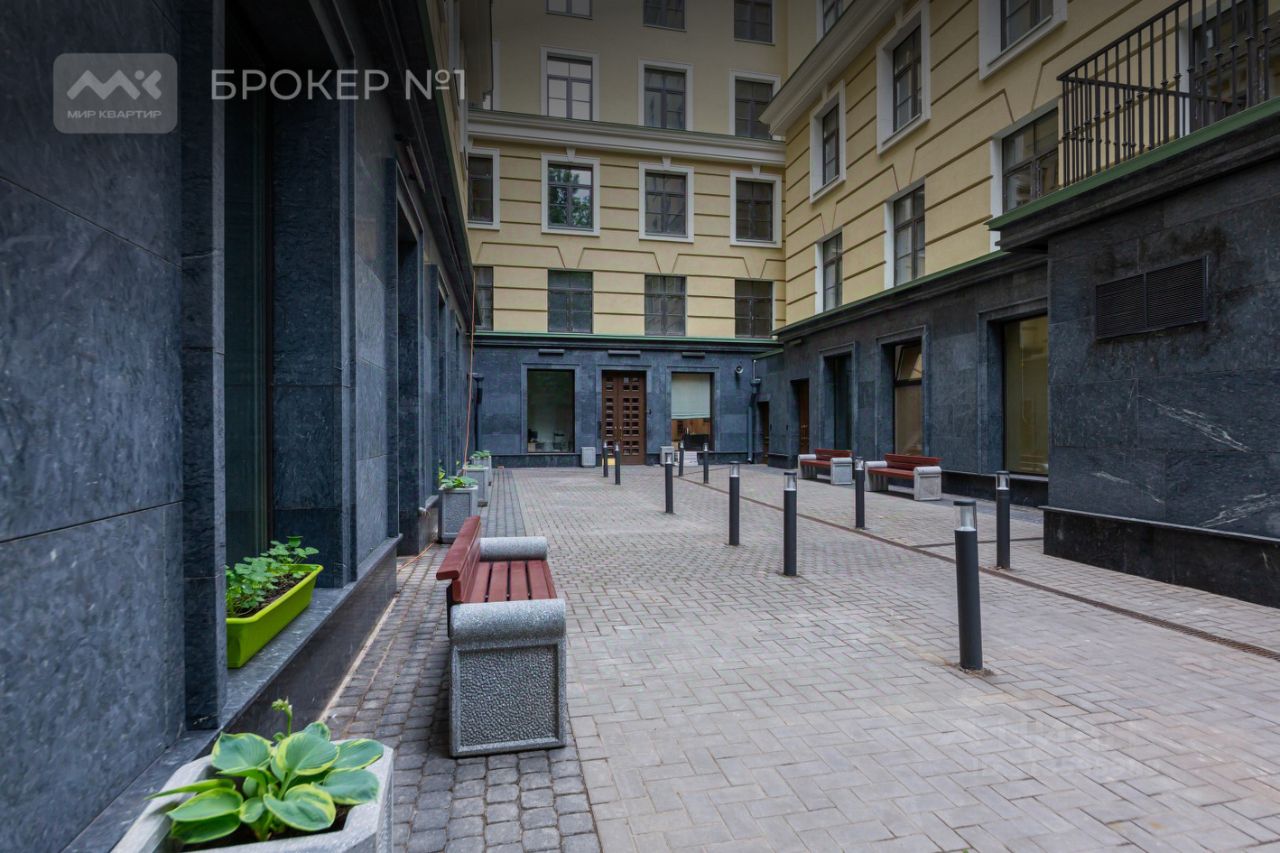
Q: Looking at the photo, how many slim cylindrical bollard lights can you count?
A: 10